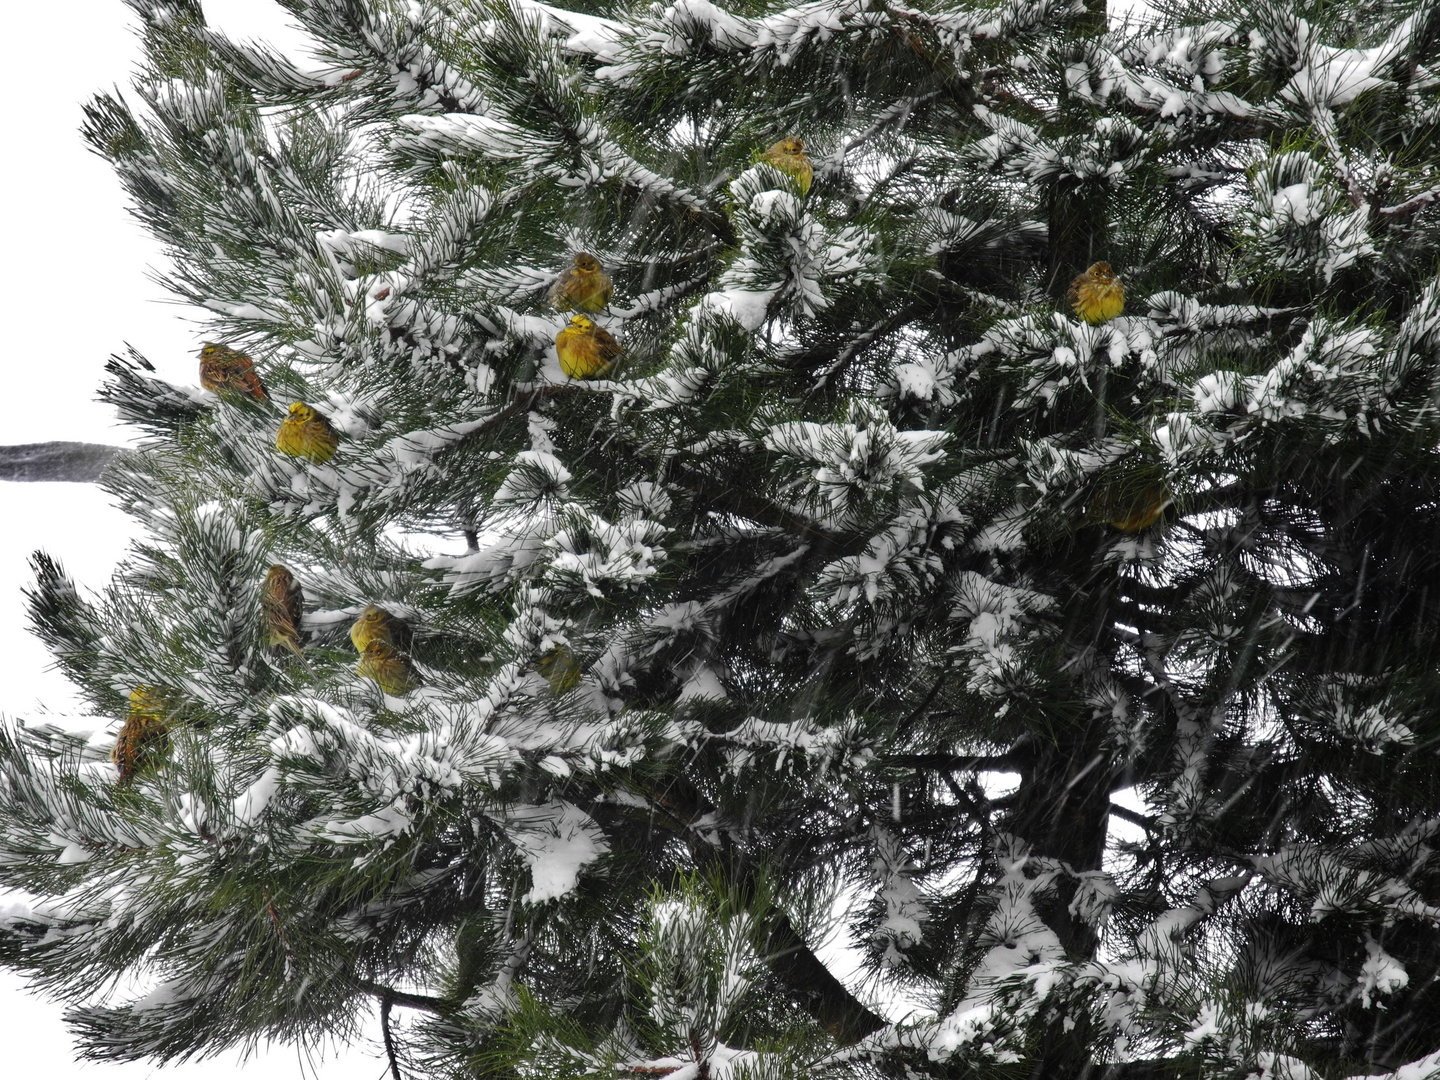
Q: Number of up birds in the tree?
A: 12